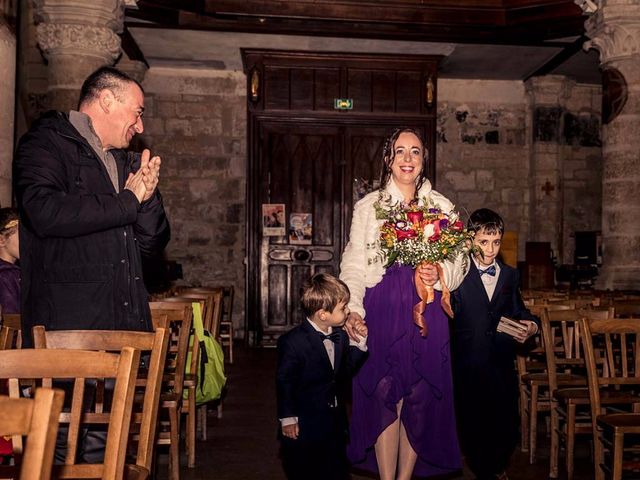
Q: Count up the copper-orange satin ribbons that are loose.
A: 2